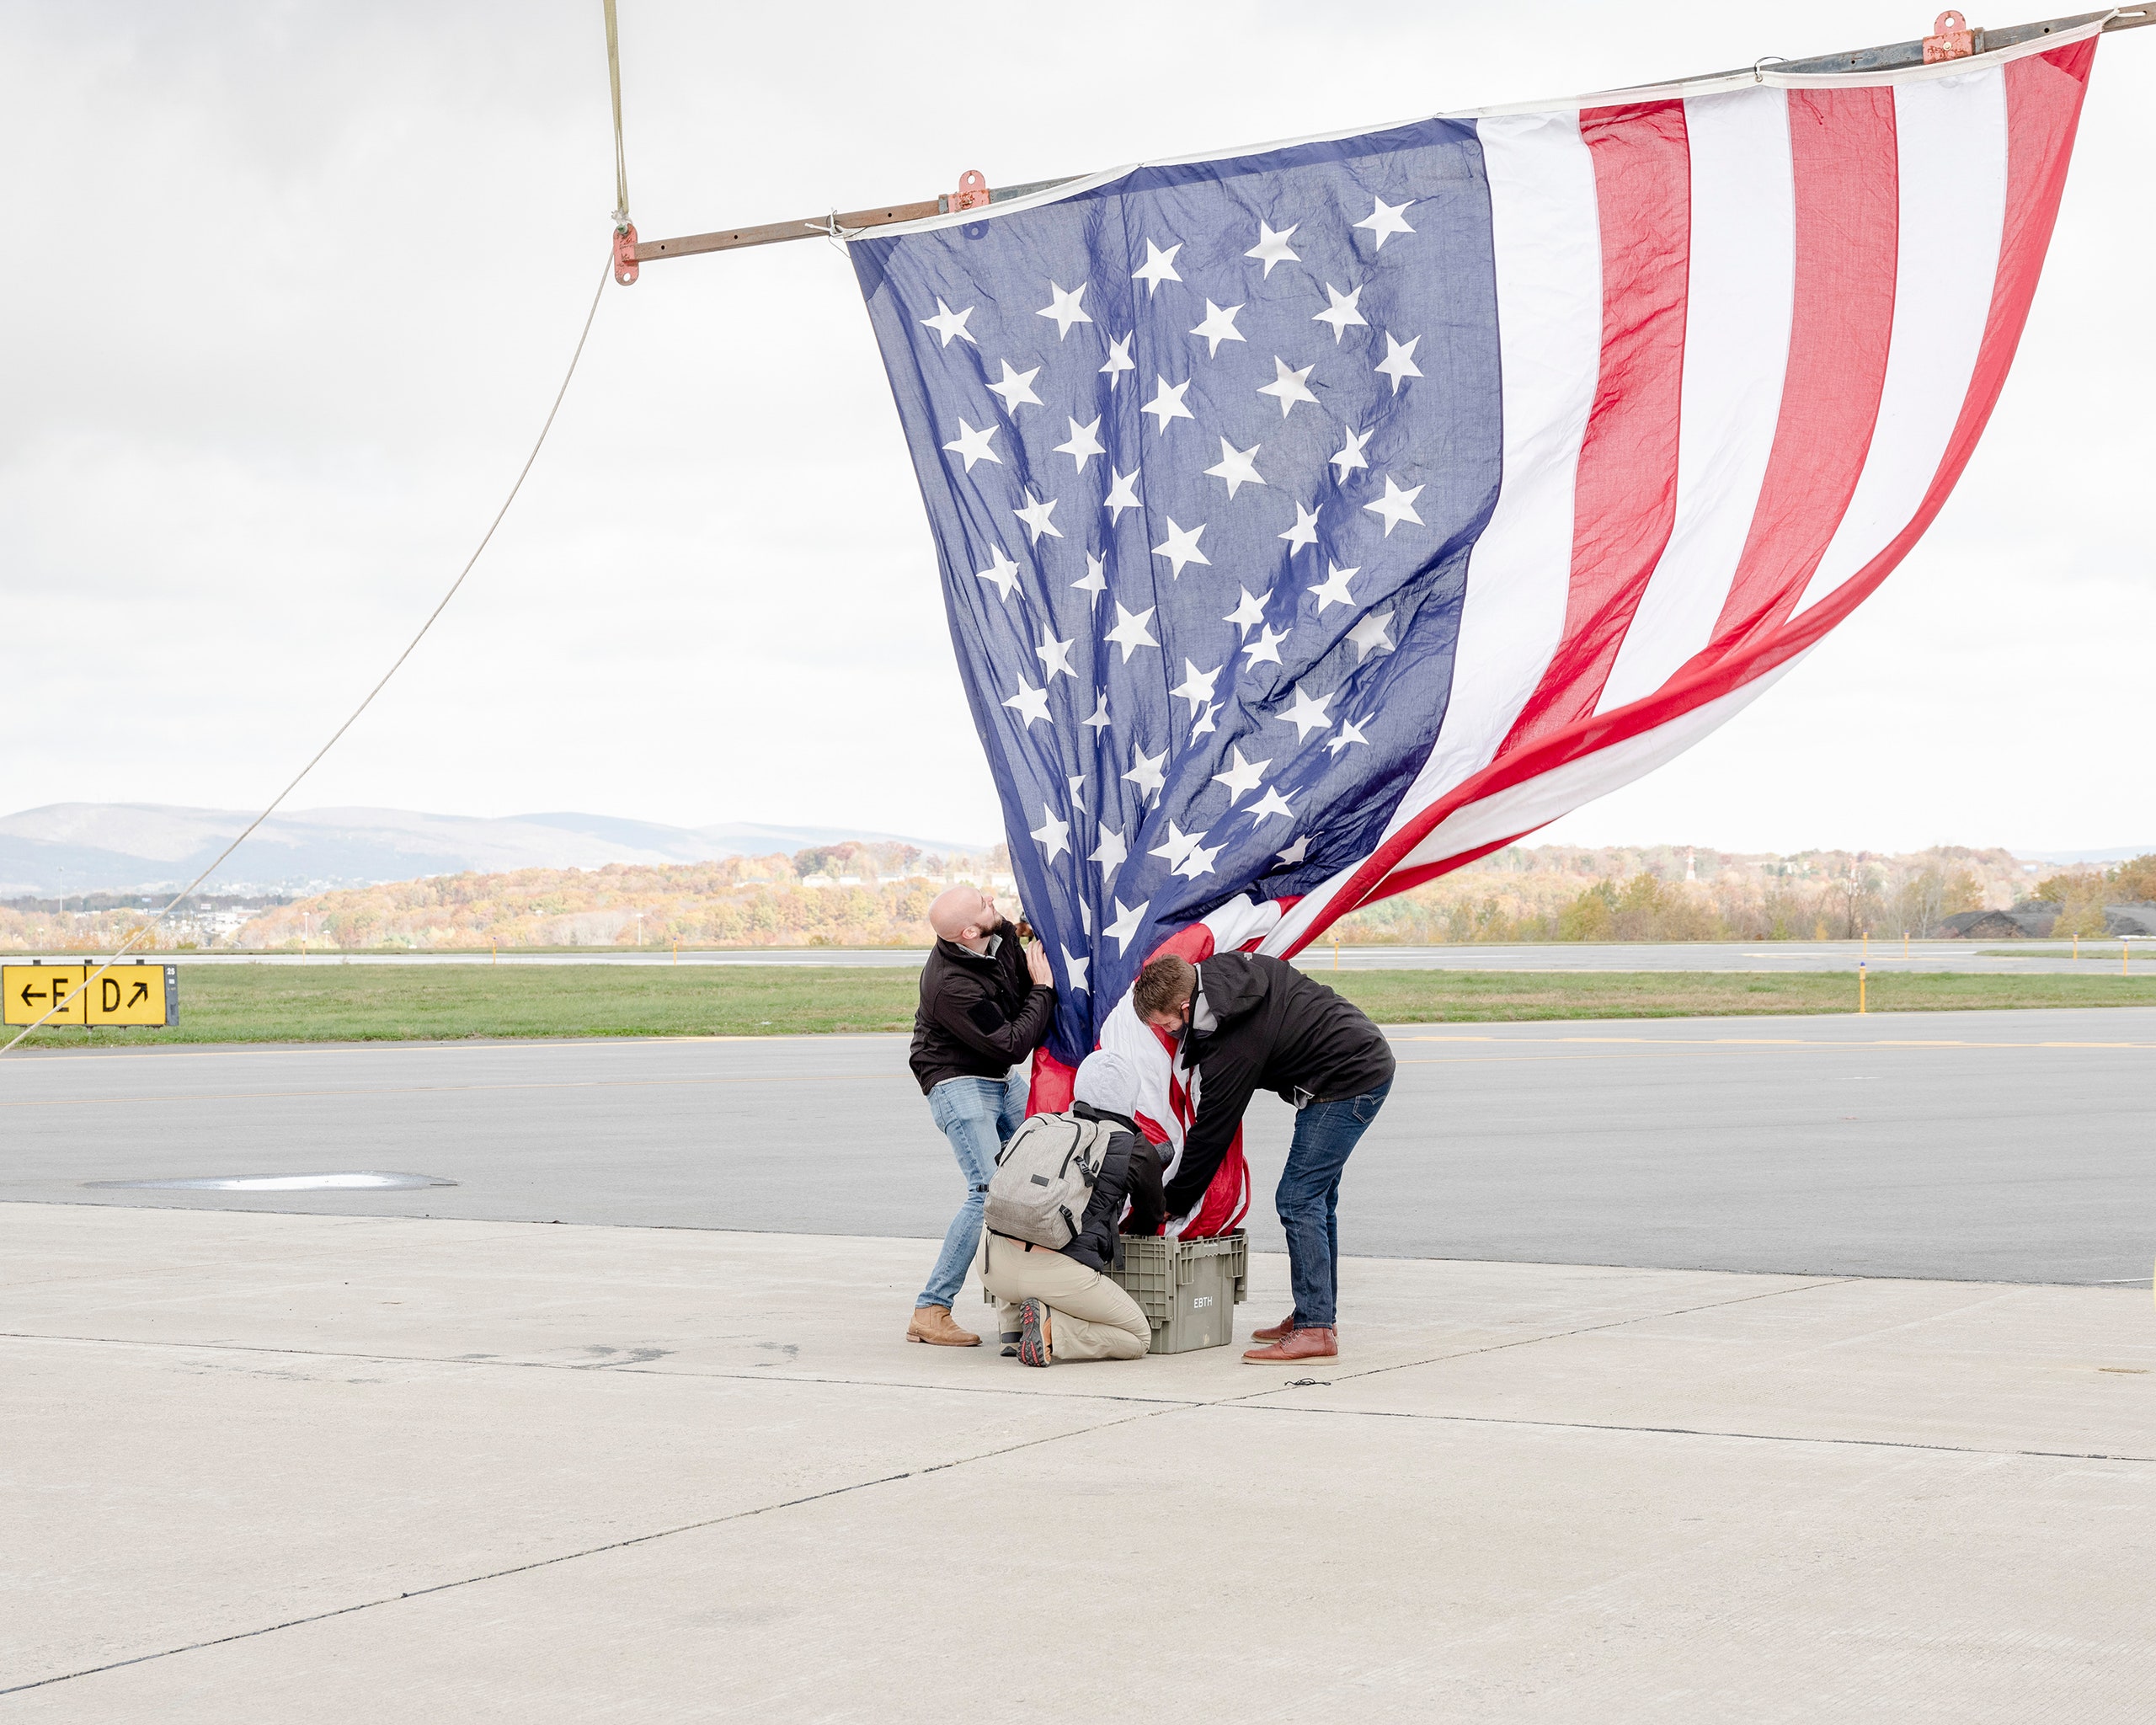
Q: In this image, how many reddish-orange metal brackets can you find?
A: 3